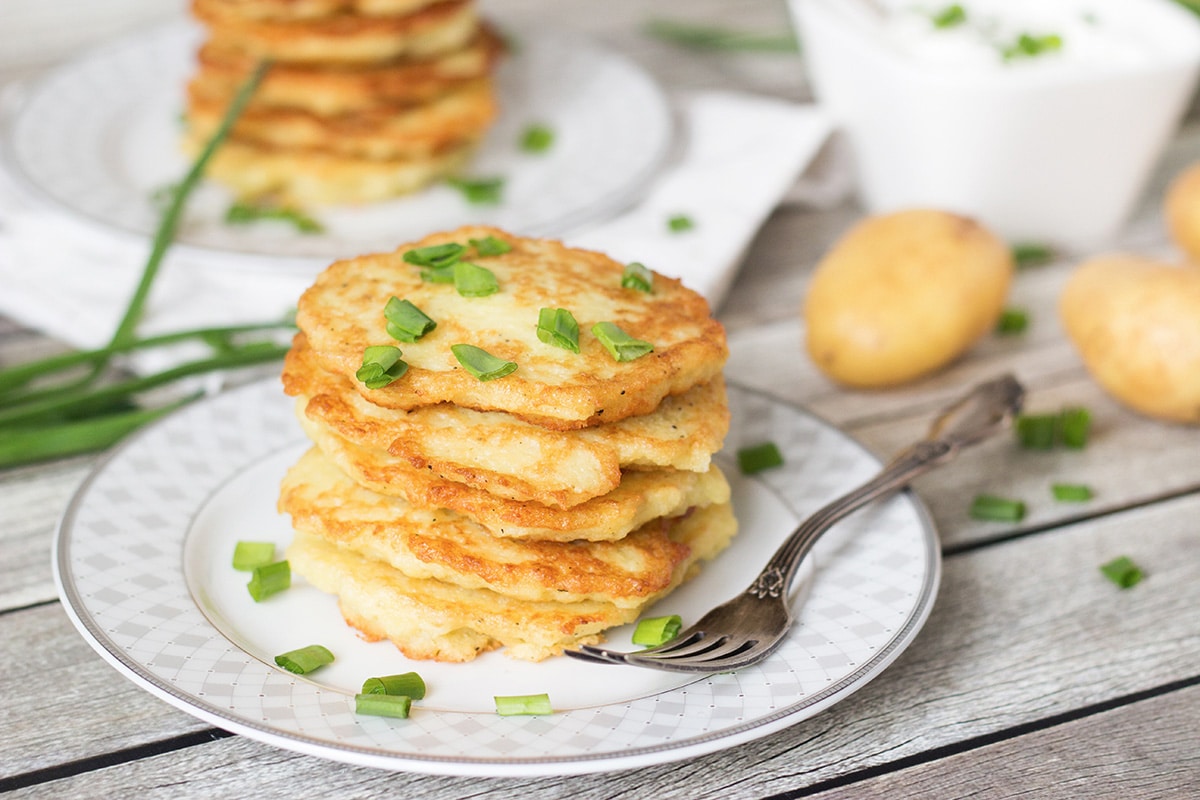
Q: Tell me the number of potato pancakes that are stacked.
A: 5